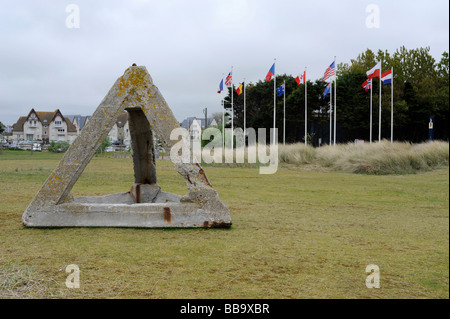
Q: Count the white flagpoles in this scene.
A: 11